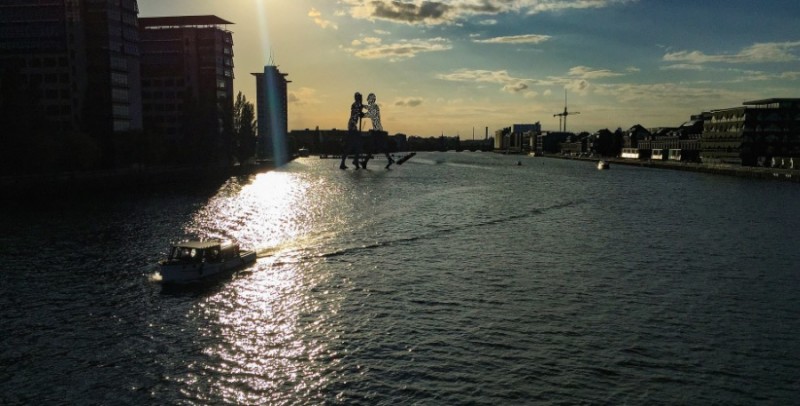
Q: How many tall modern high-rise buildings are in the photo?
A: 3